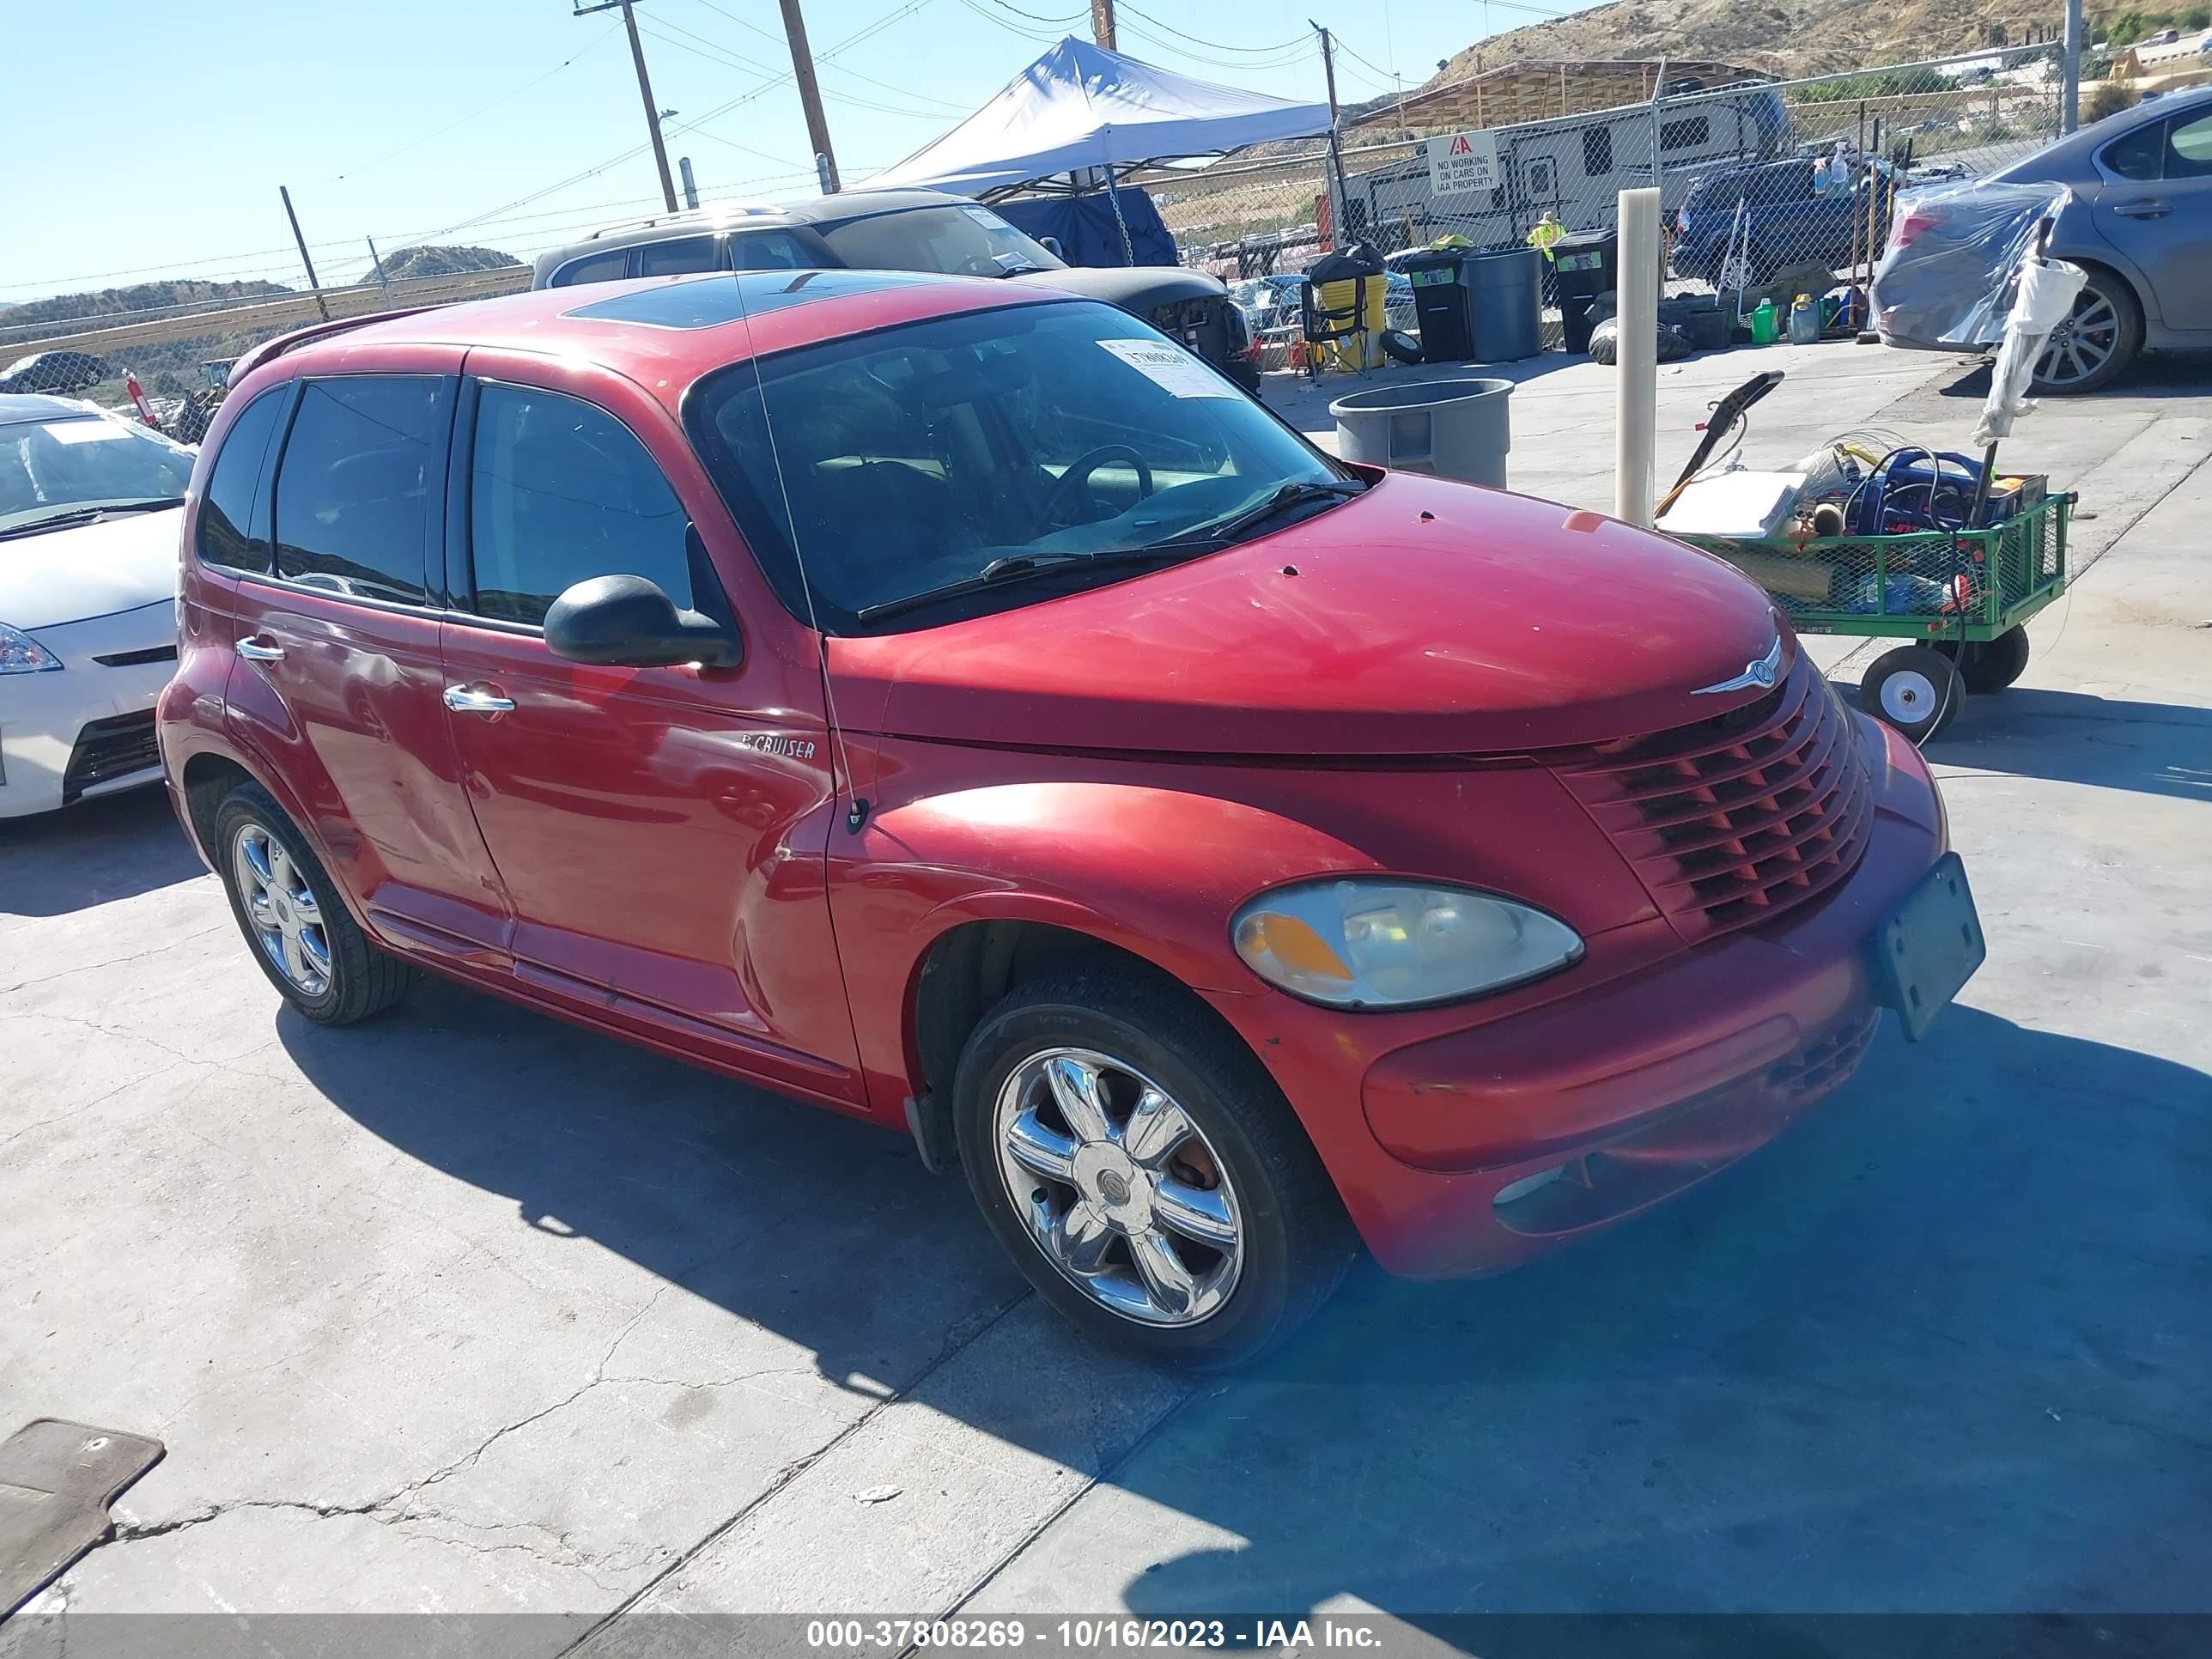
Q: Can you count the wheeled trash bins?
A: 2